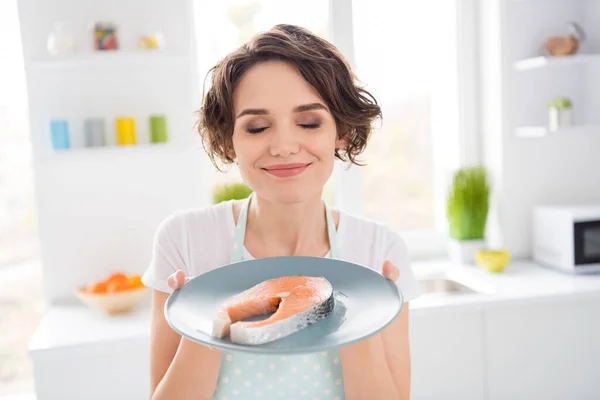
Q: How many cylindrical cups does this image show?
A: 4